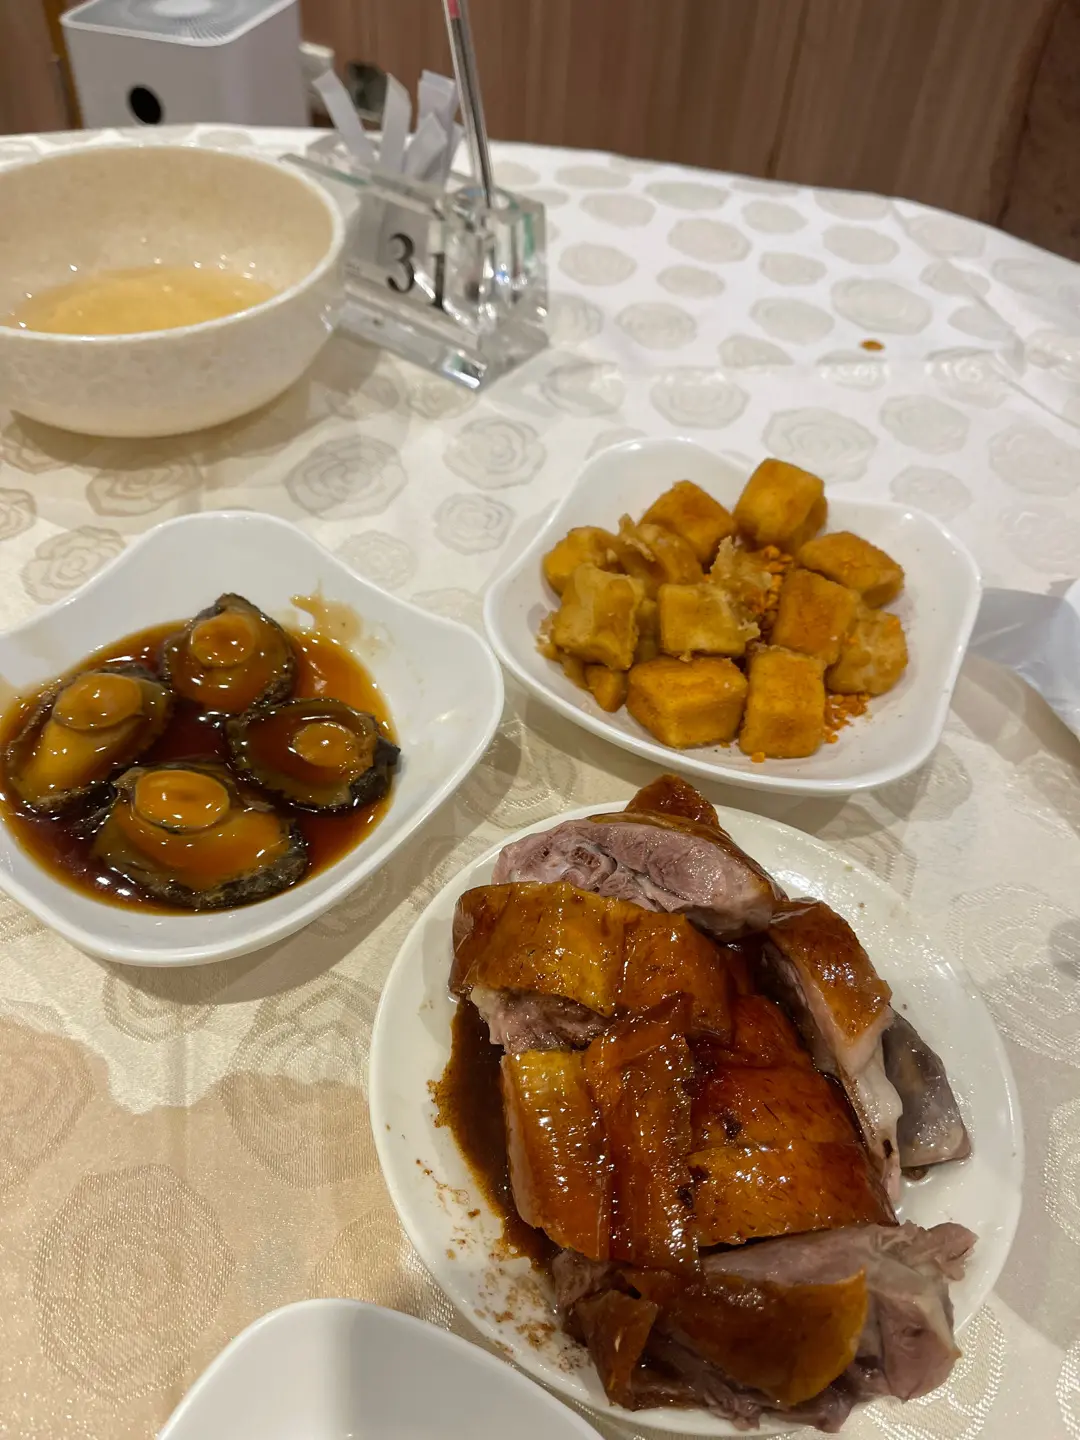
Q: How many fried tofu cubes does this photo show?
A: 12